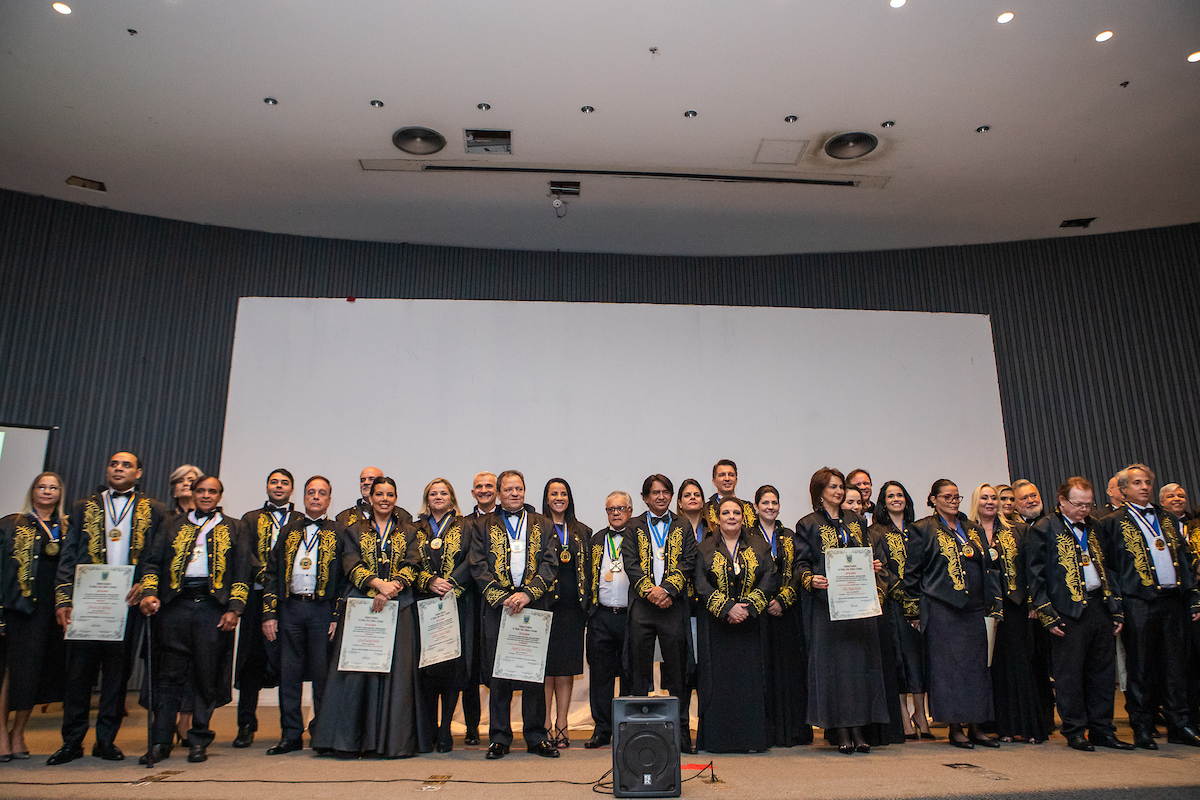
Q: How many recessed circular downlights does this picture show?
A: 13